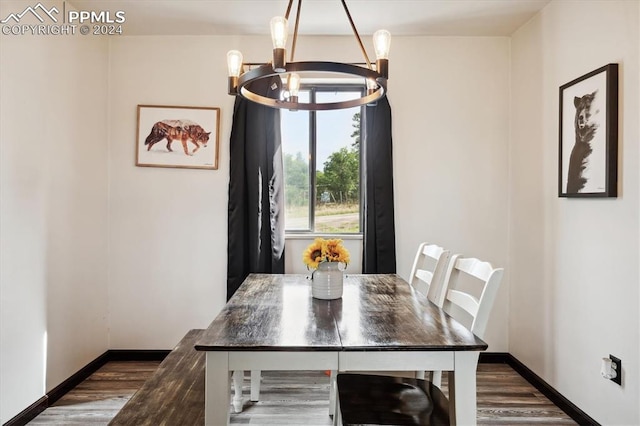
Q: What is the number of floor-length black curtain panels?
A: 2